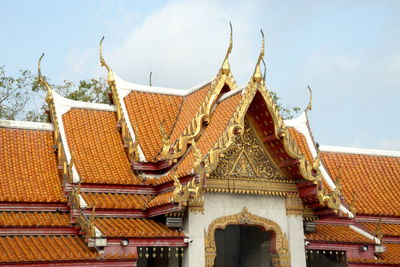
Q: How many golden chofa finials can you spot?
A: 5